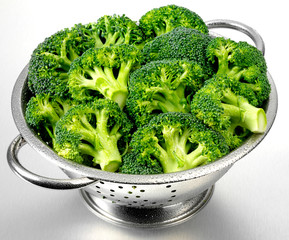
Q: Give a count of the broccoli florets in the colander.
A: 11